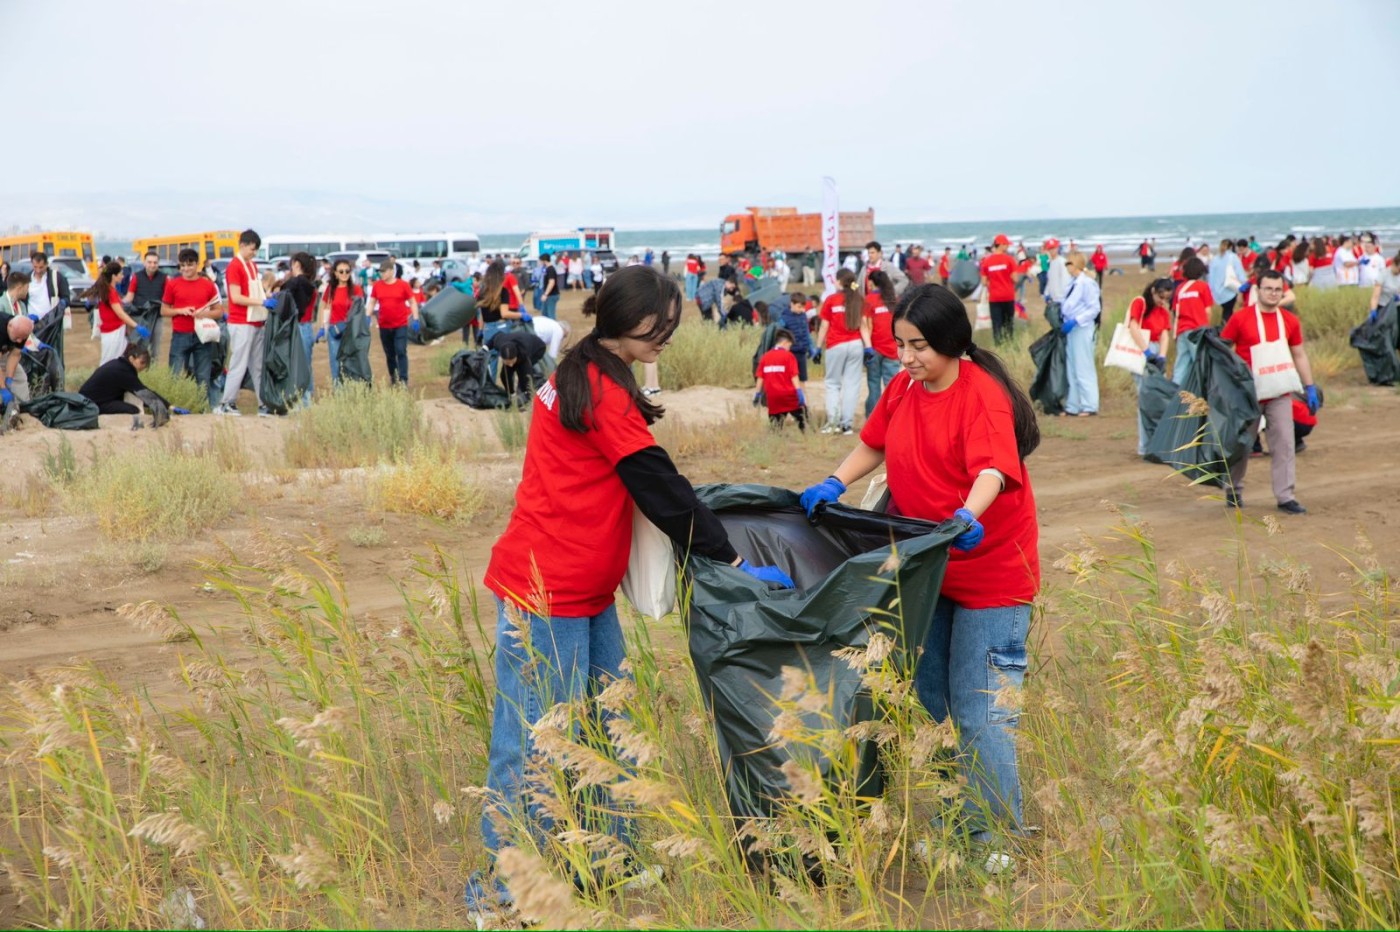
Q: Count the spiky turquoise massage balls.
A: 0